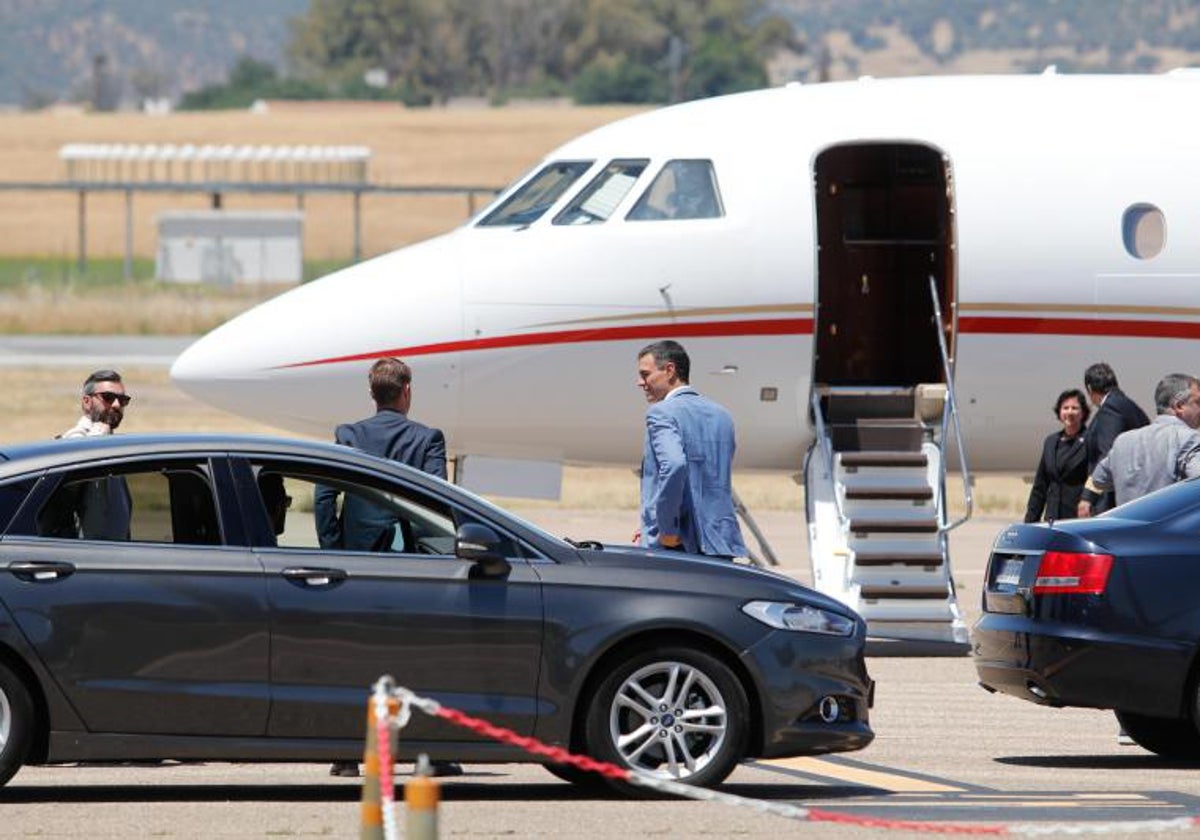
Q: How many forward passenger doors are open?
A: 1